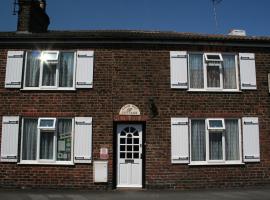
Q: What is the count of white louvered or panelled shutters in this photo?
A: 8